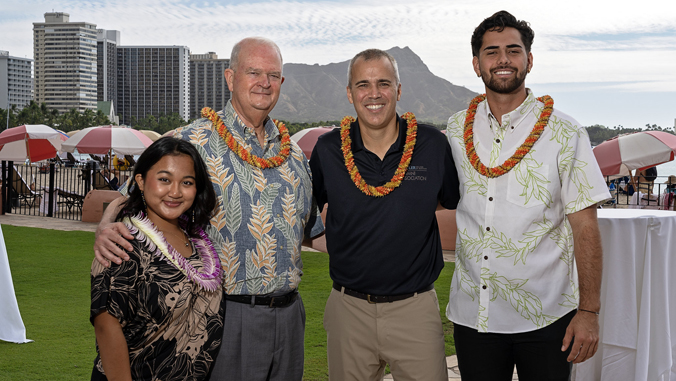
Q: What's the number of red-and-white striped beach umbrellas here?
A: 4